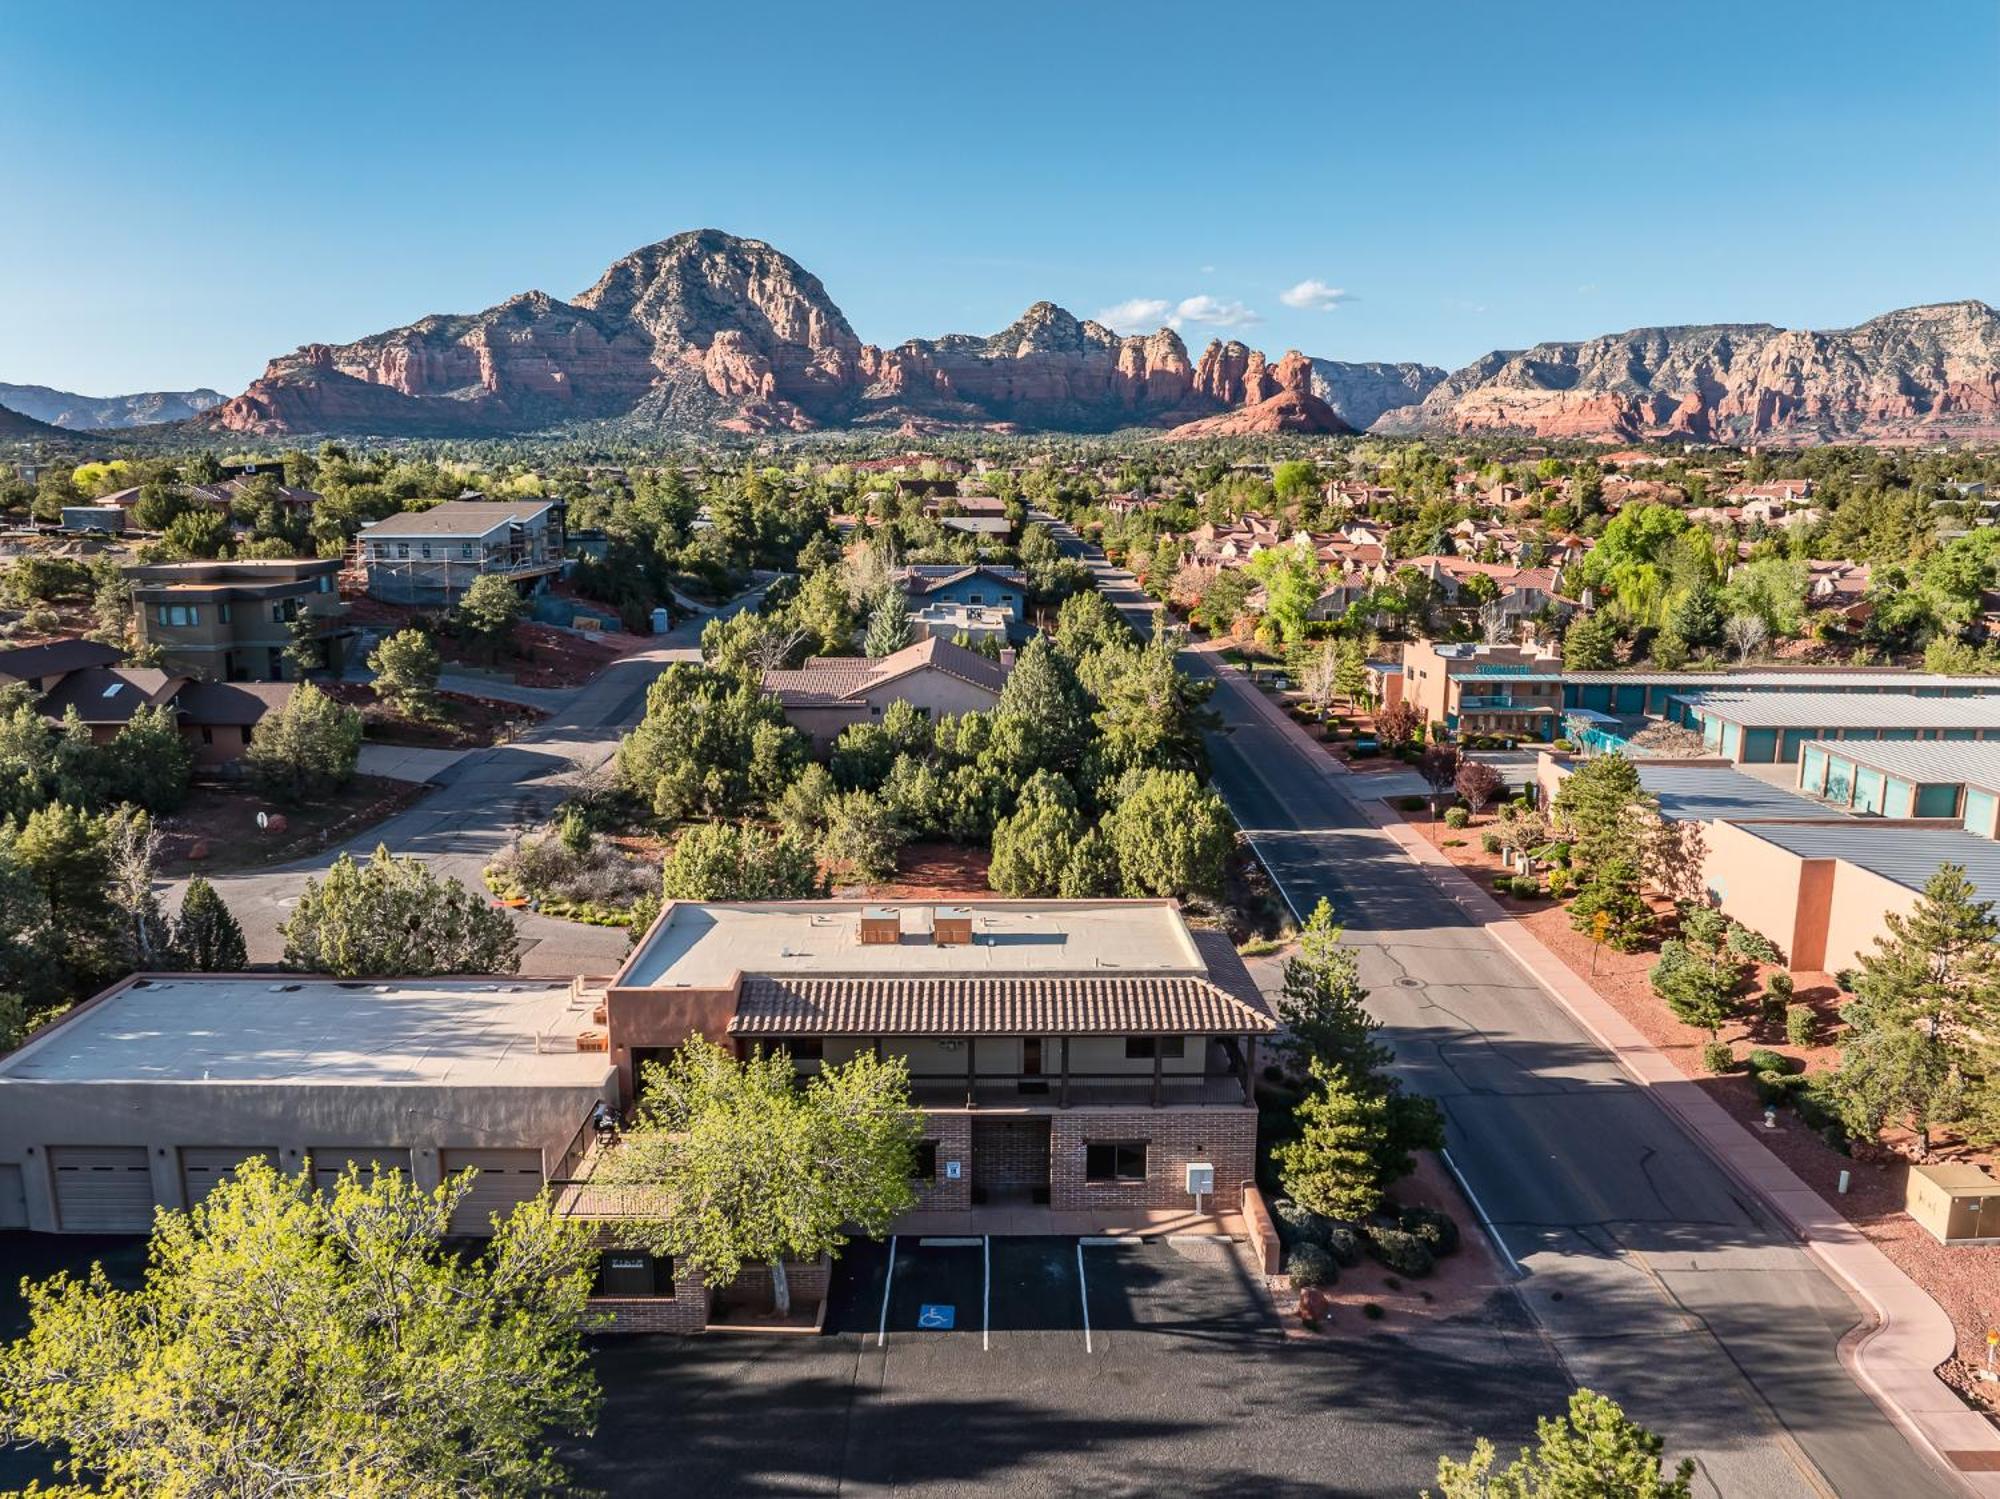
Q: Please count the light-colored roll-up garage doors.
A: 4